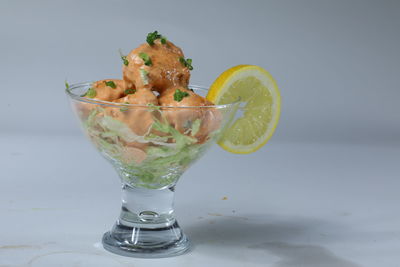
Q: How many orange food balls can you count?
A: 4